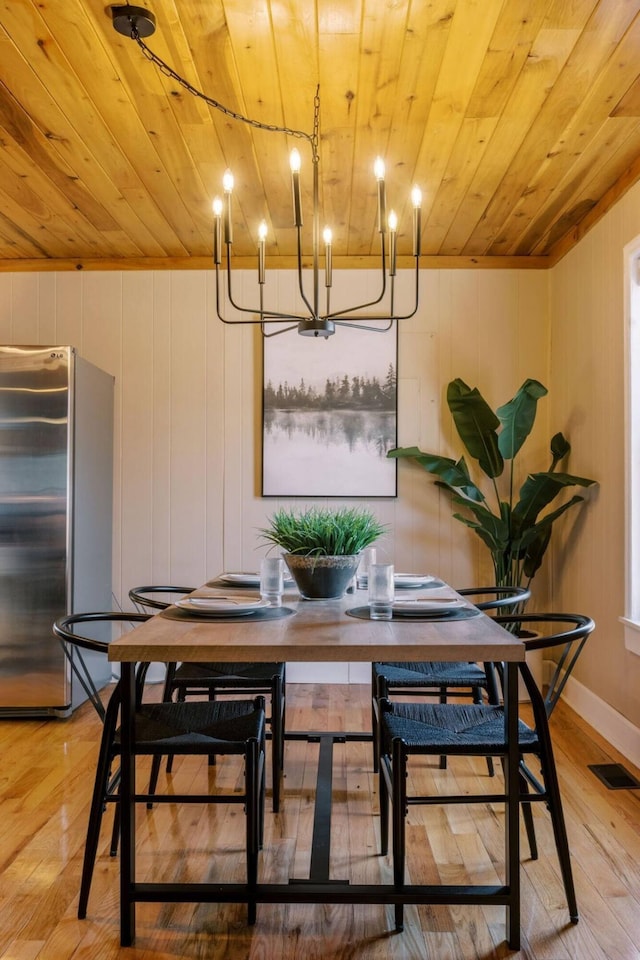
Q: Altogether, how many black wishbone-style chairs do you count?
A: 4